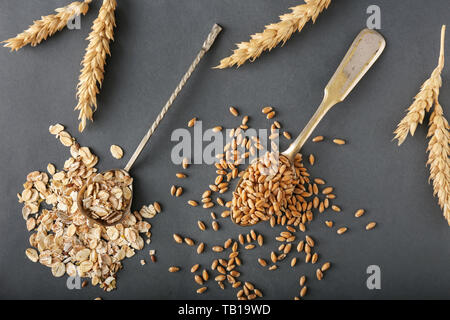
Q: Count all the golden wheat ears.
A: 5